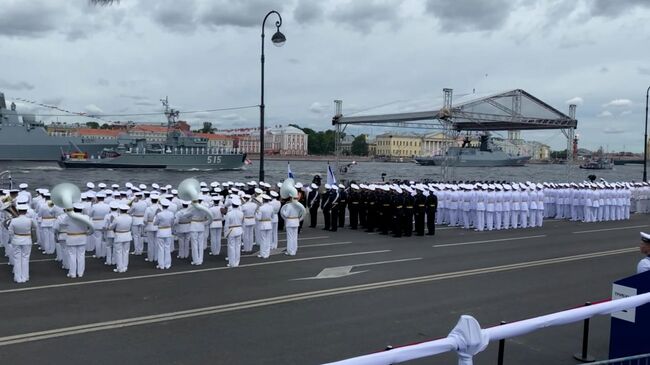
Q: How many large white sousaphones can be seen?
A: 3